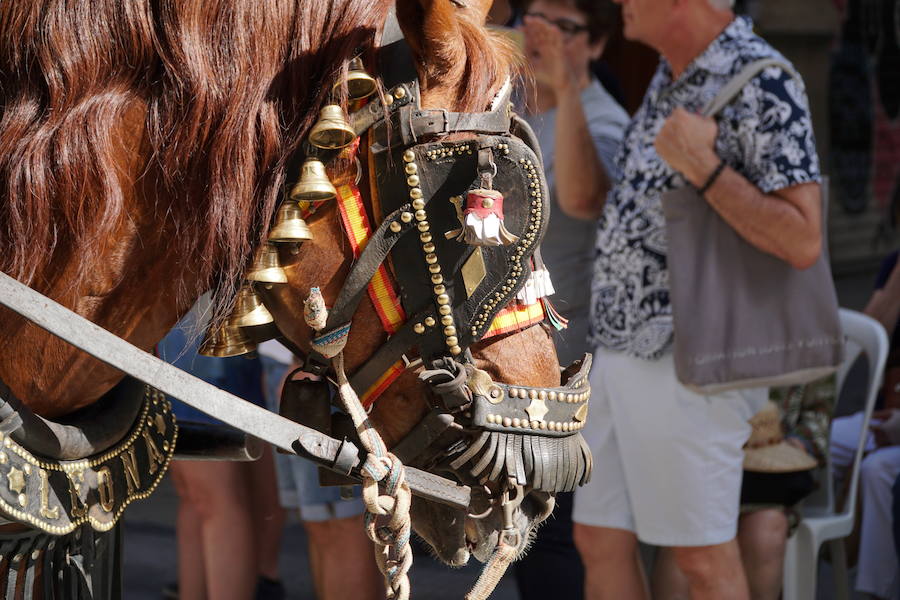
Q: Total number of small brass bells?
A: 7